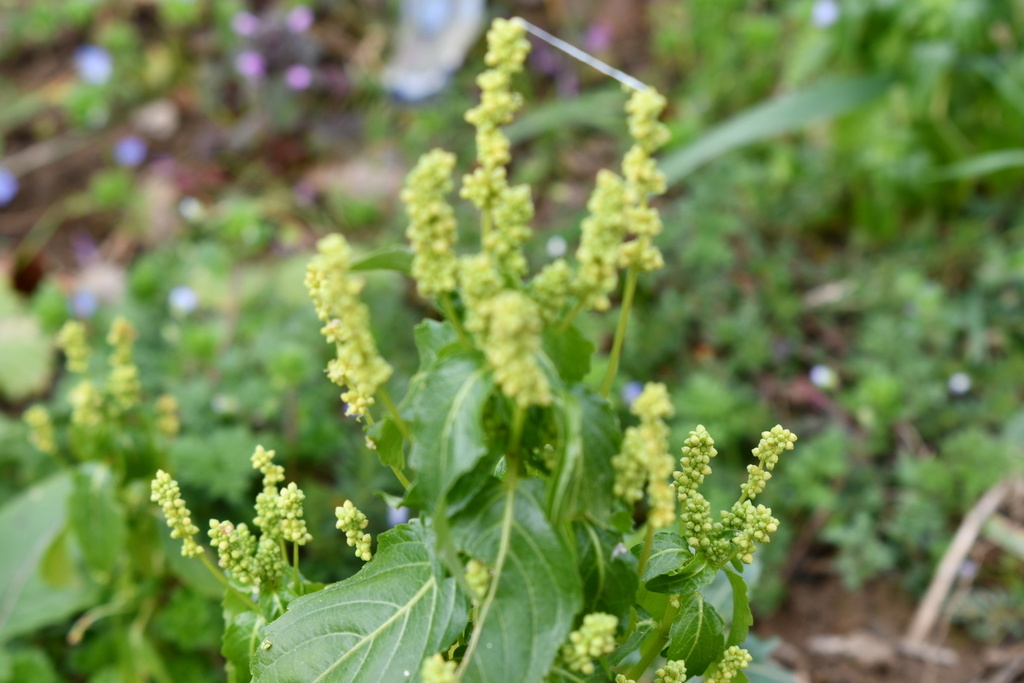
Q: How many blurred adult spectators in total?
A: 0